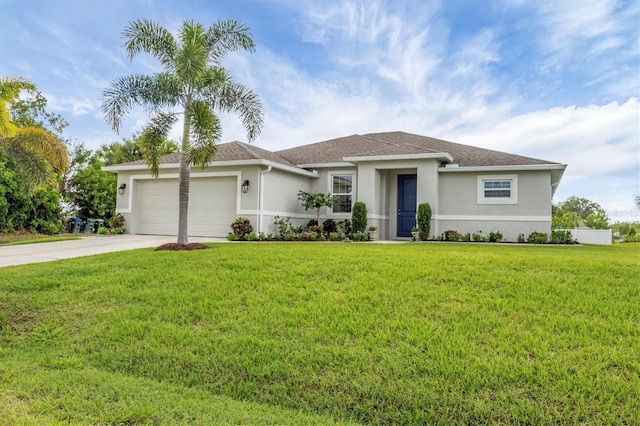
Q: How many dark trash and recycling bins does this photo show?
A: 3